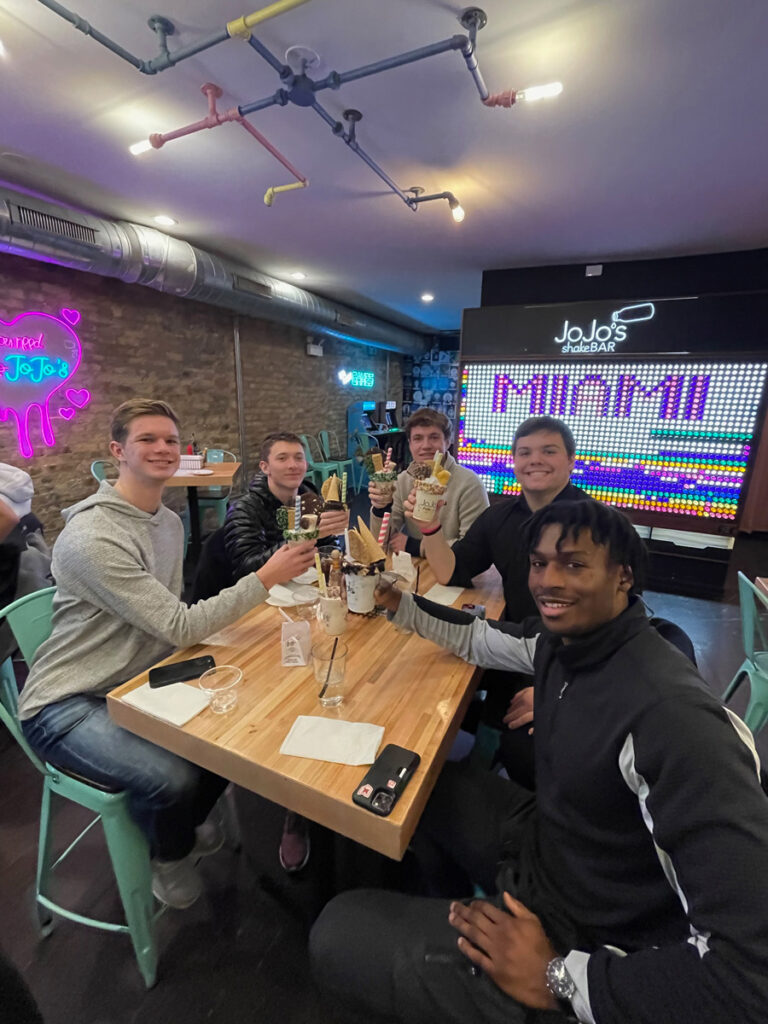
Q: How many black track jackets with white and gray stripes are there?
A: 1